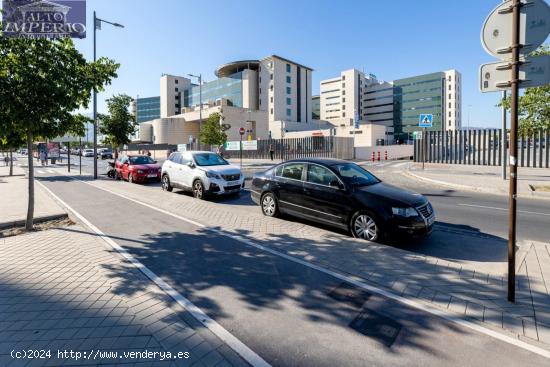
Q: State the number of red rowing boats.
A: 0